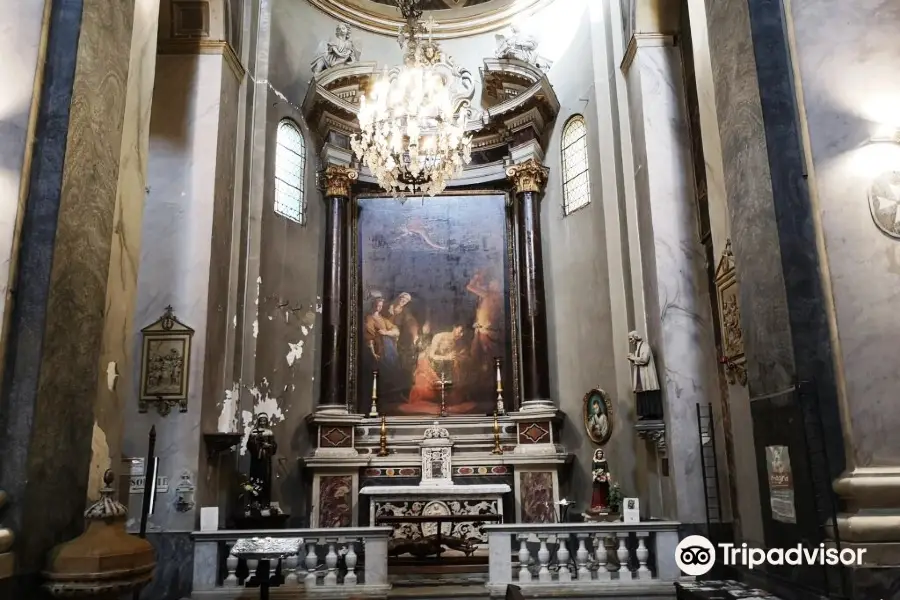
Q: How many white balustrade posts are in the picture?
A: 14